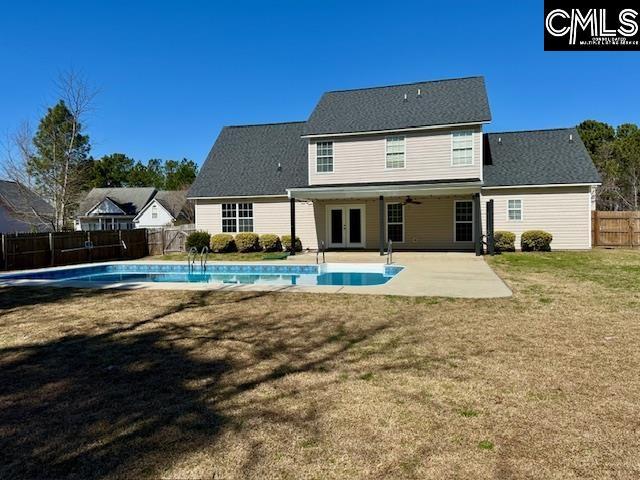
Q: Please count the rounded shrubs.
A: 7